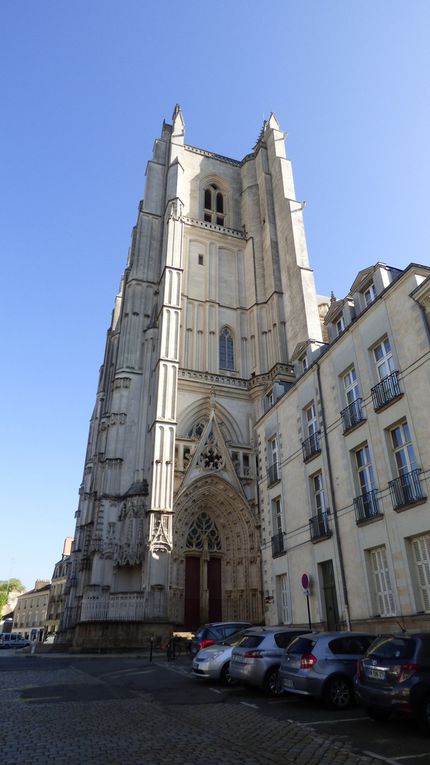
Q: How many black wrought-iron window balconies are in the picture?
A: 8